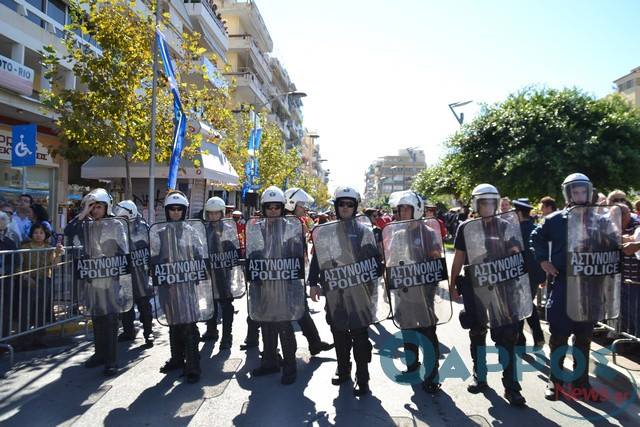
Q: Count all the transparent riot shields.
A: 9